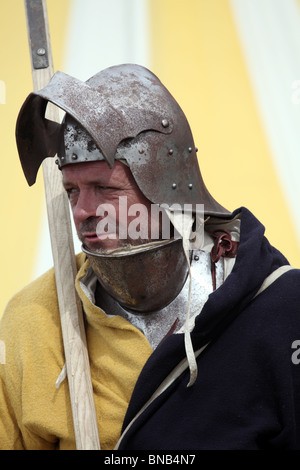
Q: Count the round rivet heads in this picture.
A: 11